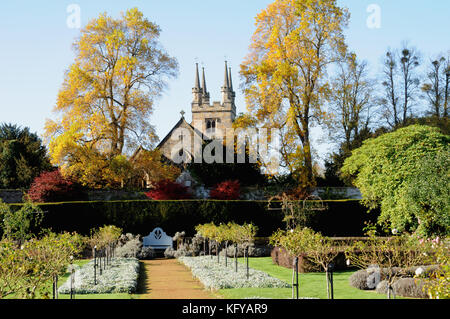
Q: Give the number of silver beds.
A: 2